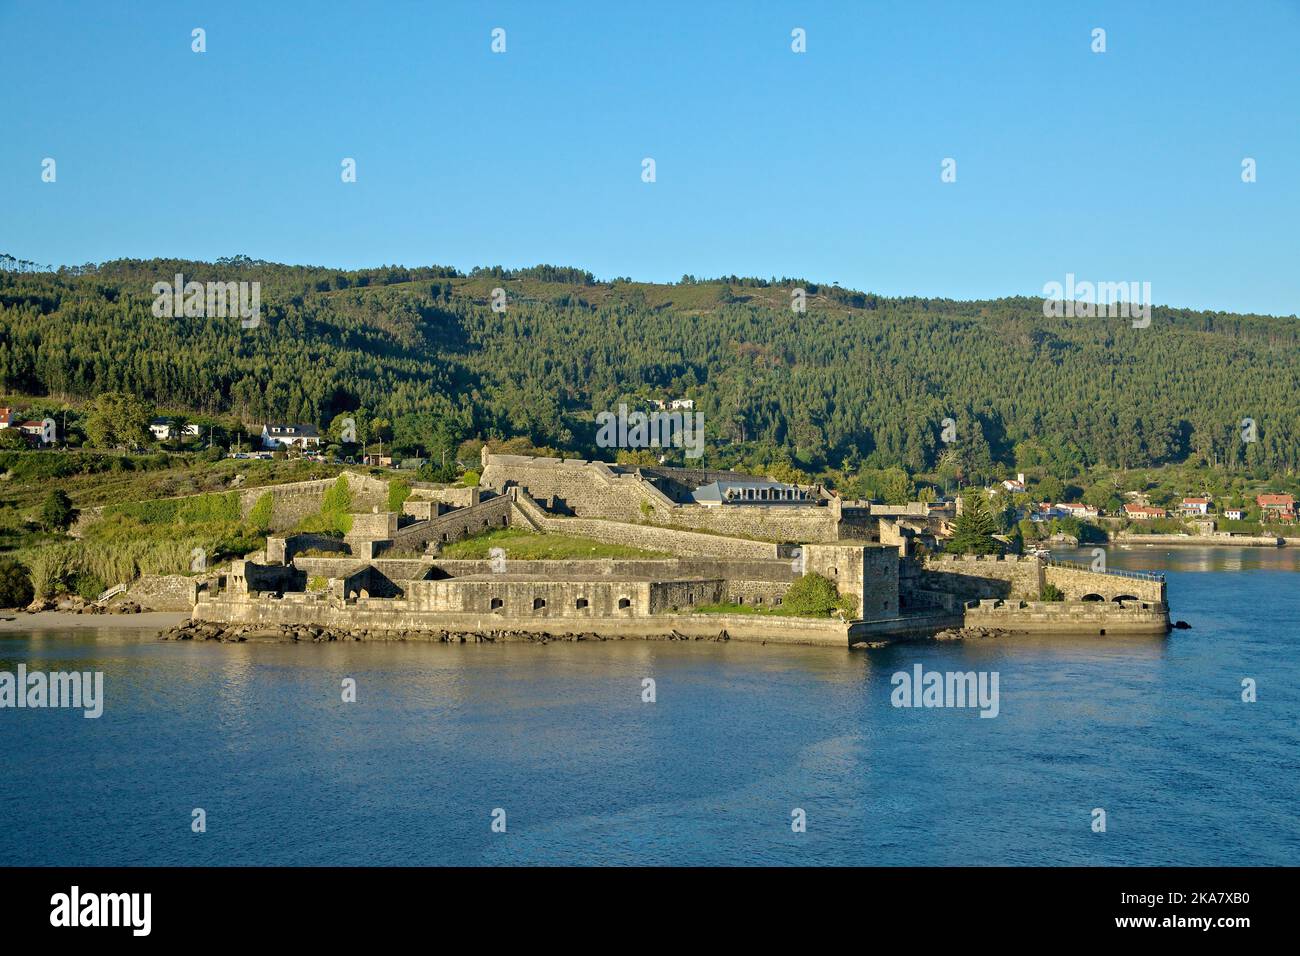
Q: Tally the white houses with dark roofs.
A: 2